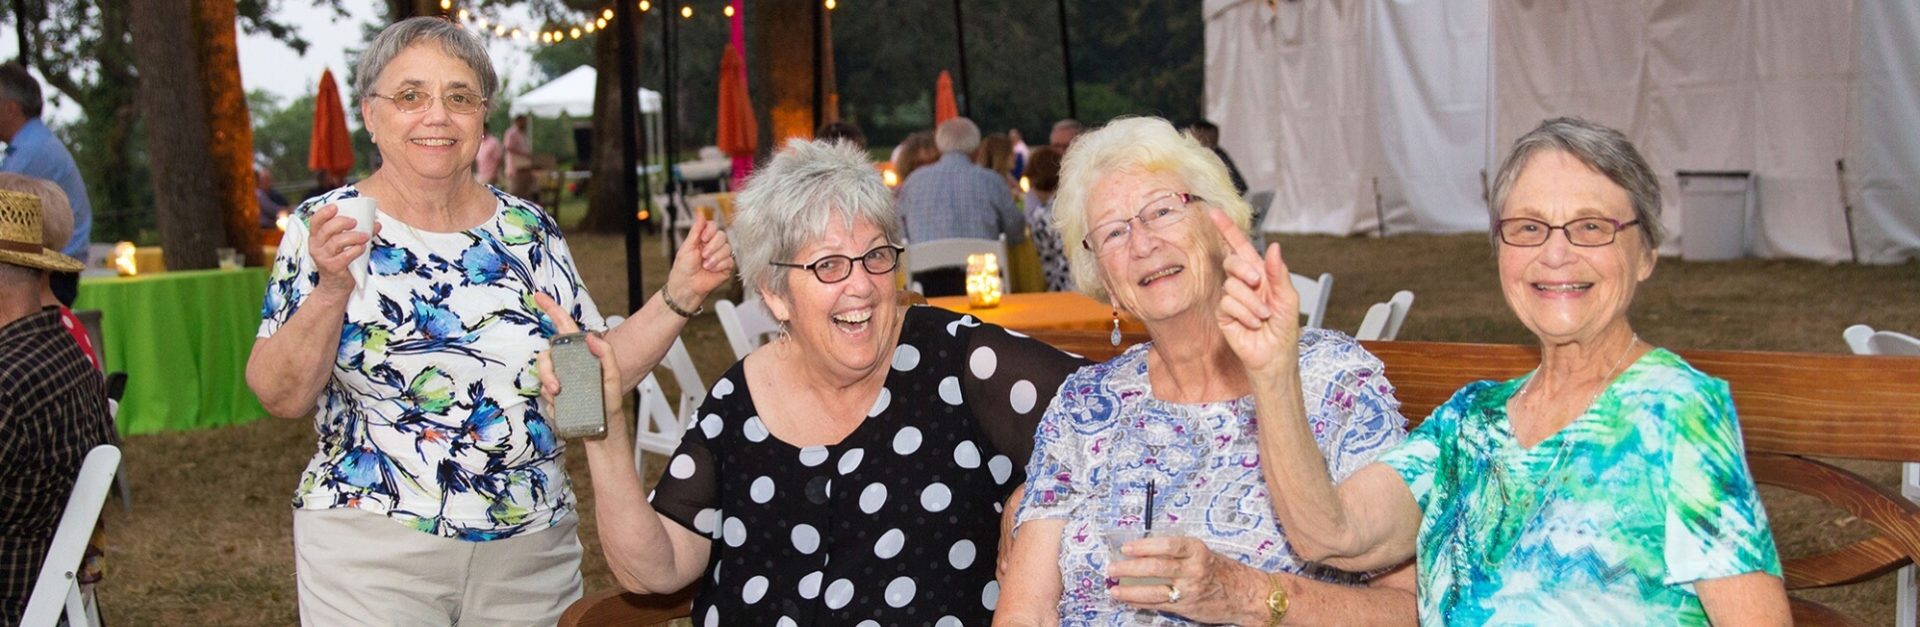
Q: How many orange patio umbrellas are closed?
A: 3